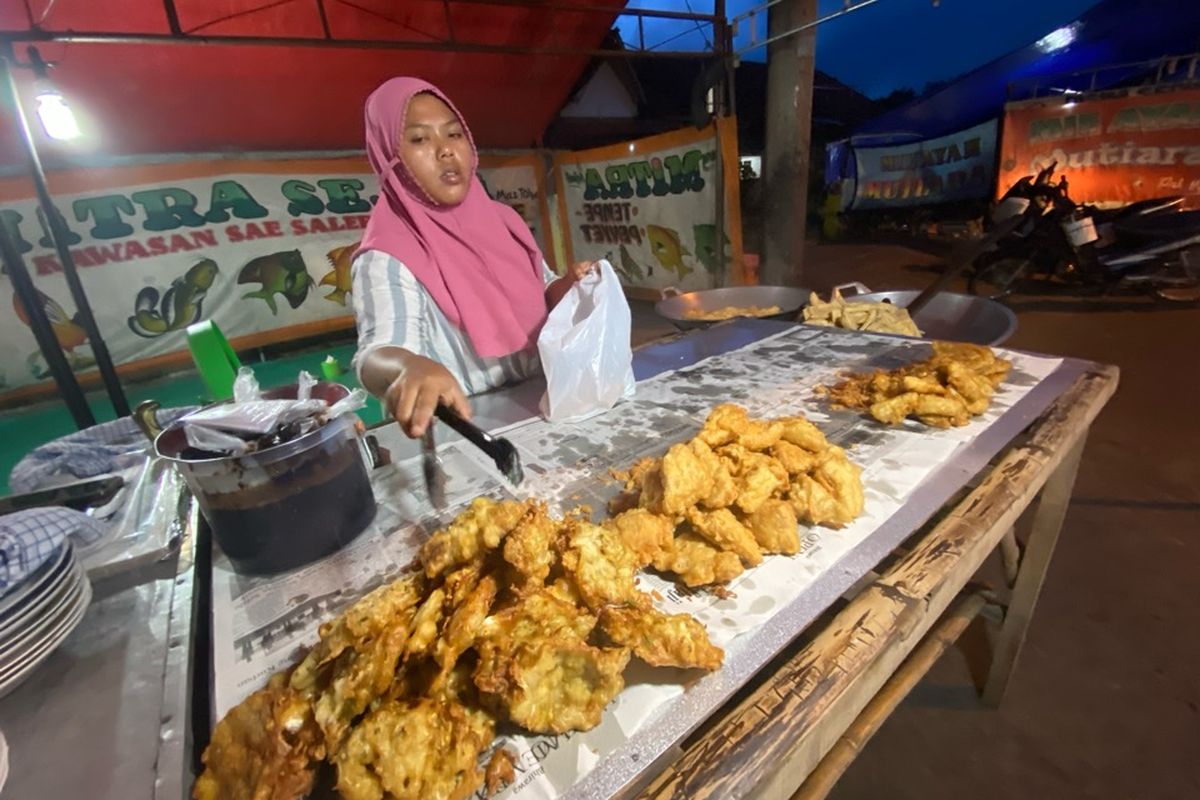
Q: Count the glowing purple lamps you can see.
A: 0